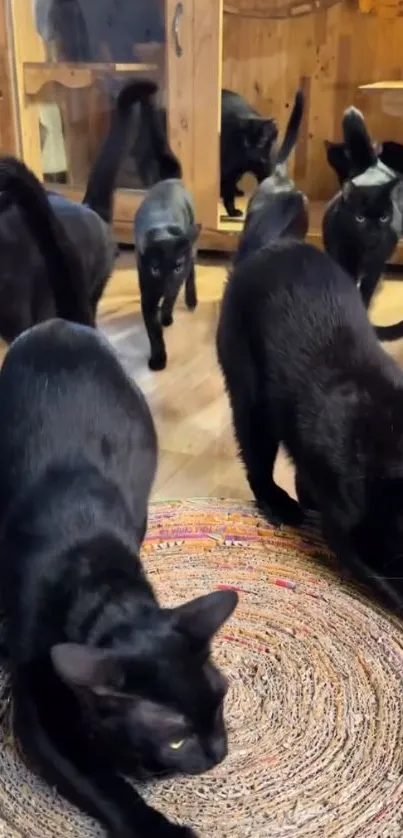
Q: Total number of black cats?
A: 8